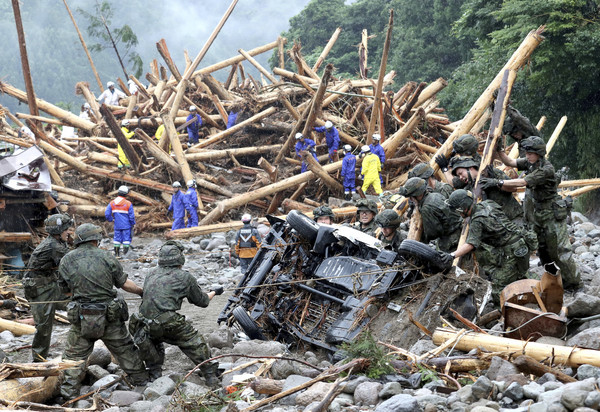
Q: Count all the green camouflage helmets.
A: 13